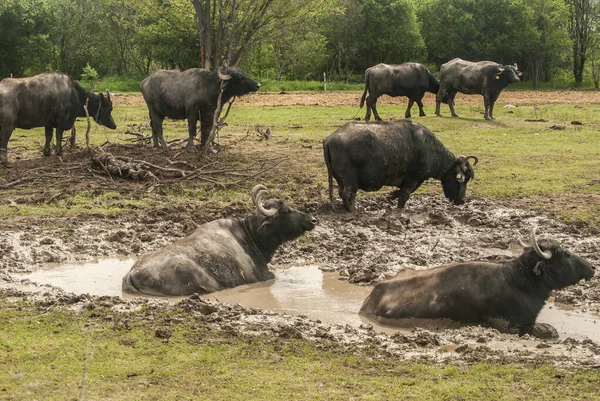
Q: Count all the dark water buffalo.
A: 7